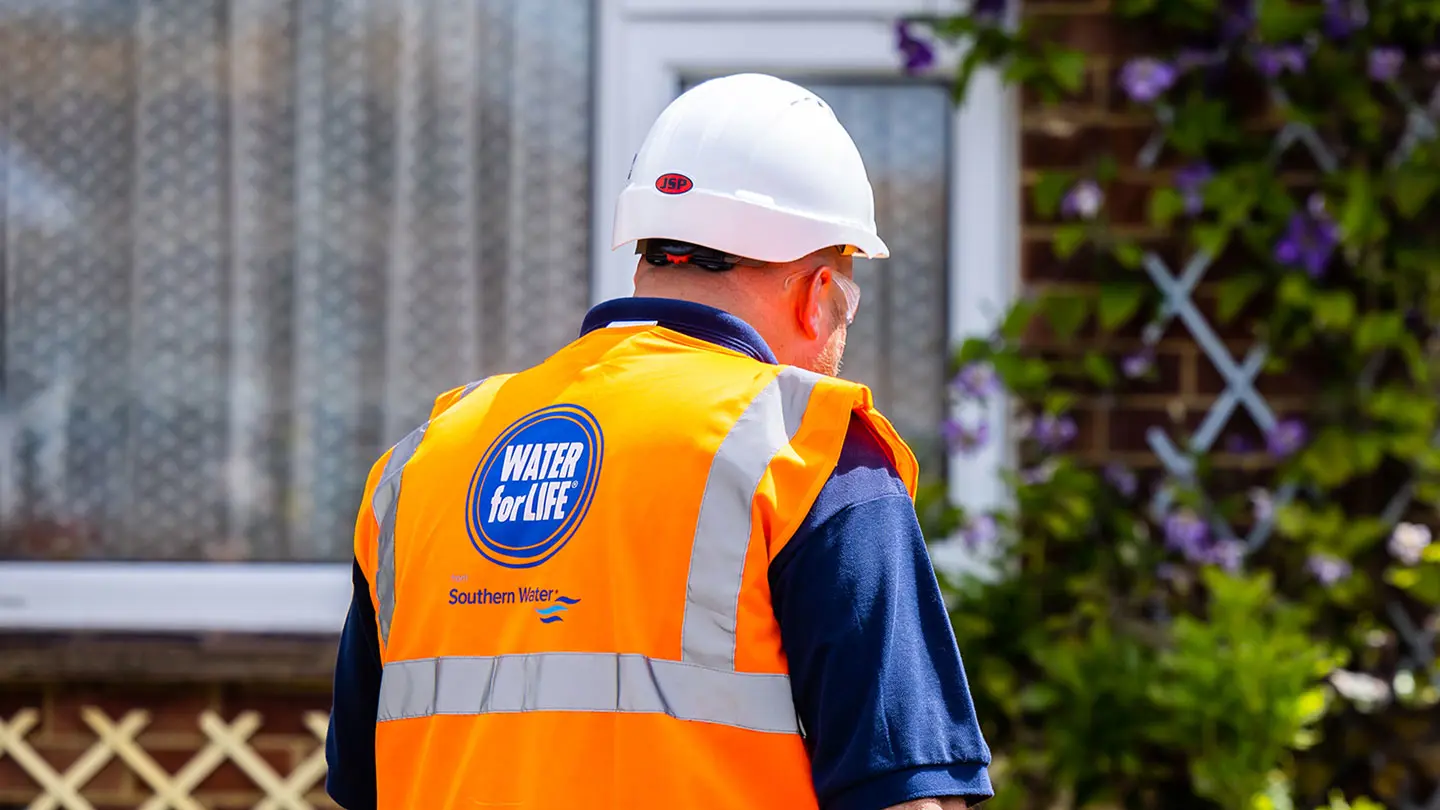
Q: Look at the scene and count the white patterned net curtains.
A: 2